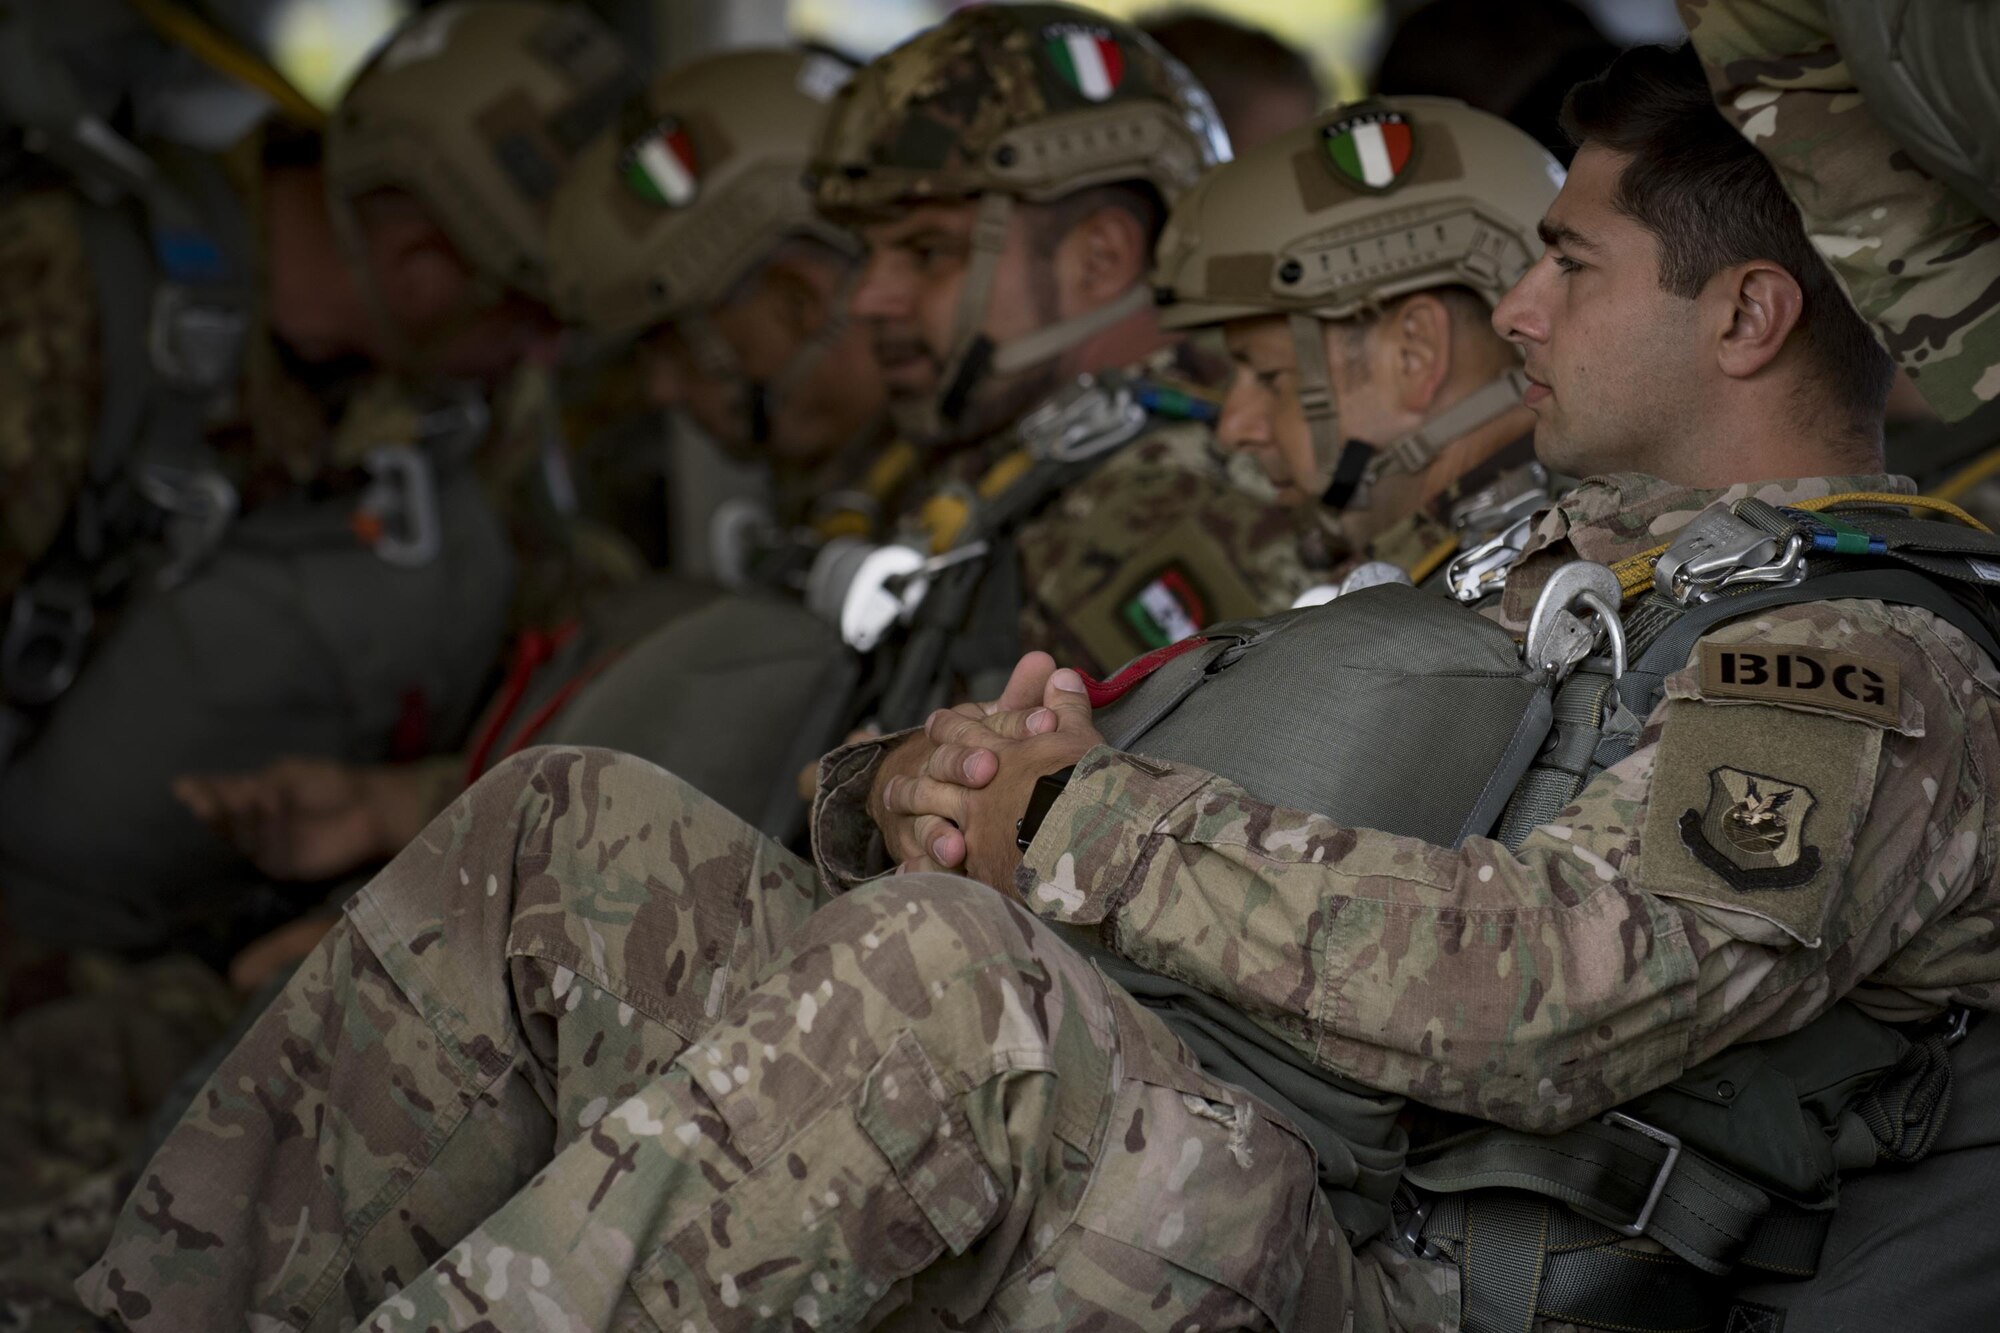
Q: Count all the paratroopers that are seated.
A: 5